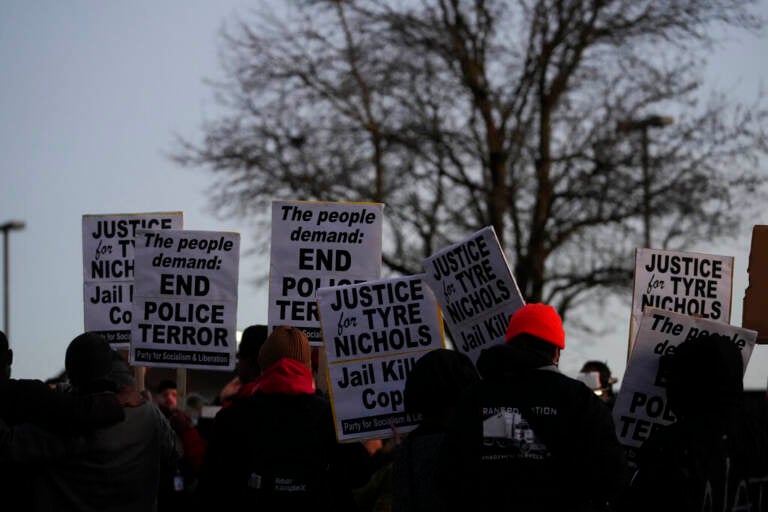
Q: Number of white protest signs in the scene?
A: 7